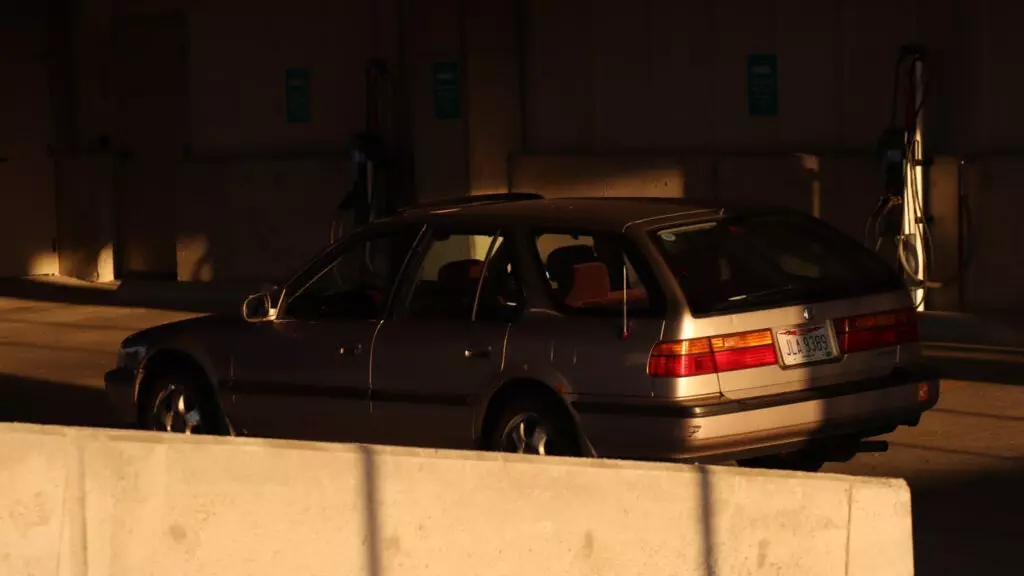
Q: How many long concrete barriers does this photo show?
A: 1